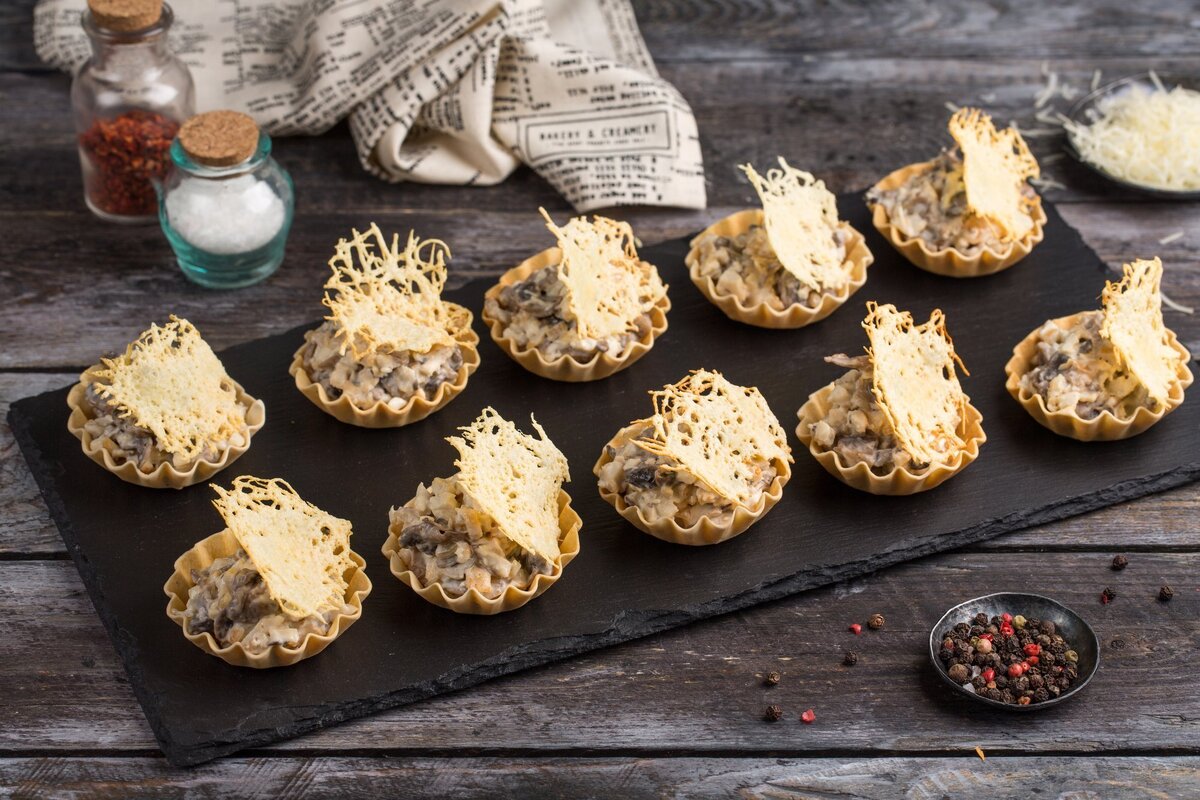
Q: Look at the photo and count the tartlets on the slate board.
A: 10